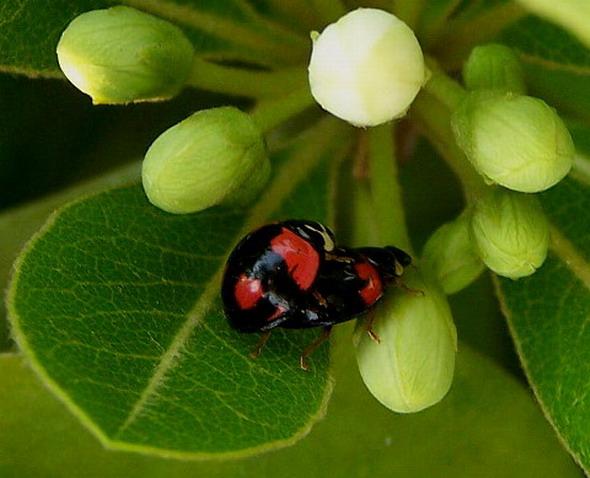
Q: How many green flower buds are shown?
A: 7